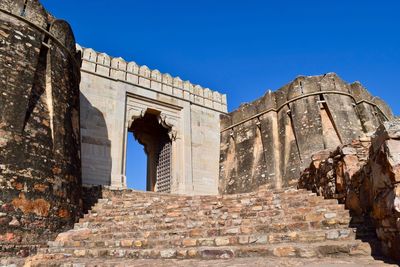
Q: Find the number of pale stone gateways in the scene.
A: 1